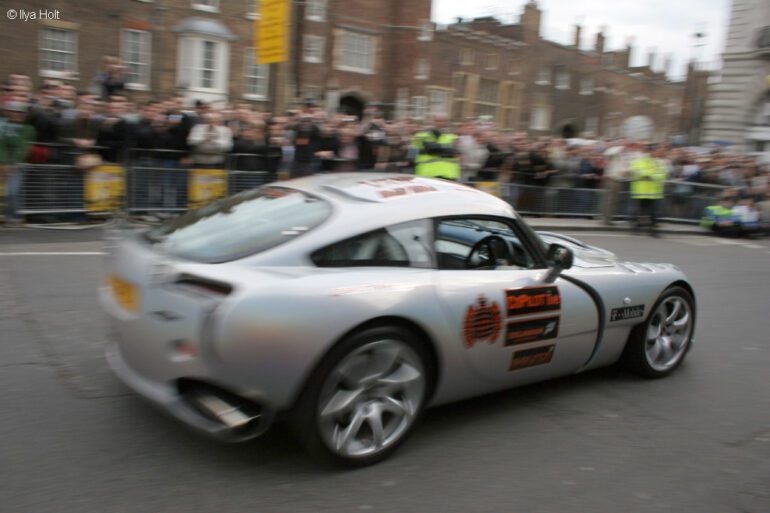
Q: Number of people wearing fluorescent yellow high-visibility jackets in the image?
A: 3